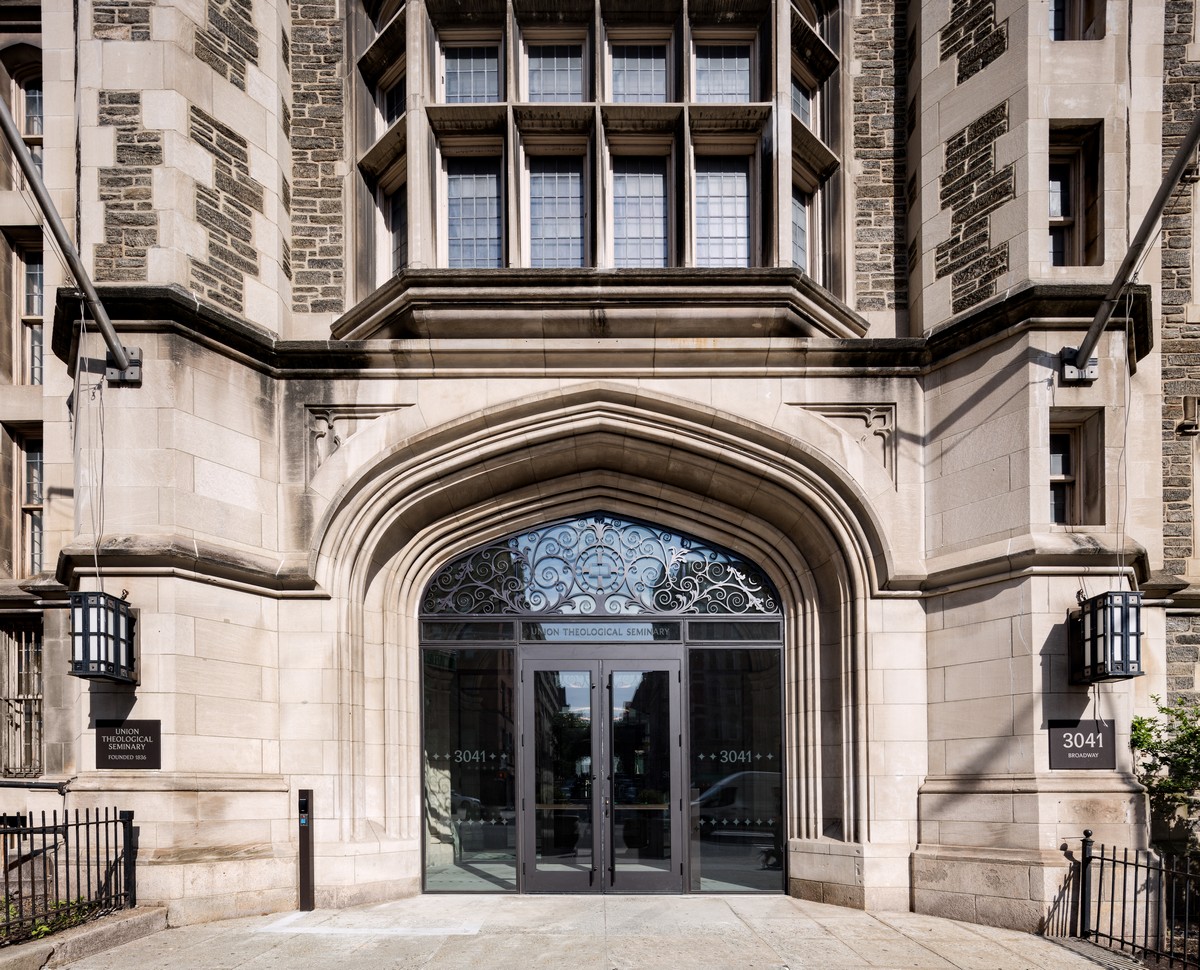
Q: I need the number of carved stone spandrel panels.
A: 2